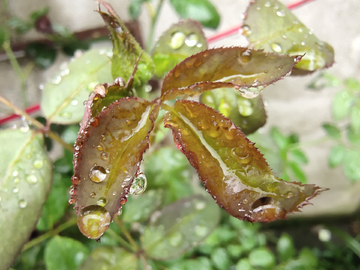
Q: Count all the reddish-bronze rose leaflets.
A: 3